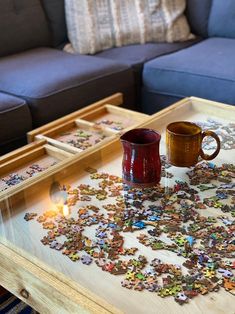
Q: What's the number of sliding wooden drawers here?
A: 2